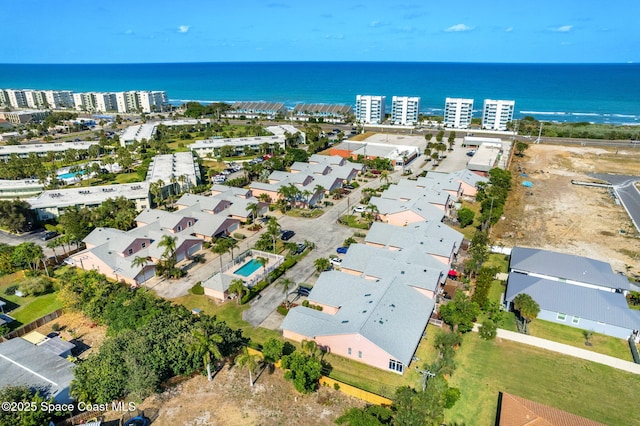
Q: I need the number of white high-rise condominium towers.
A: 4